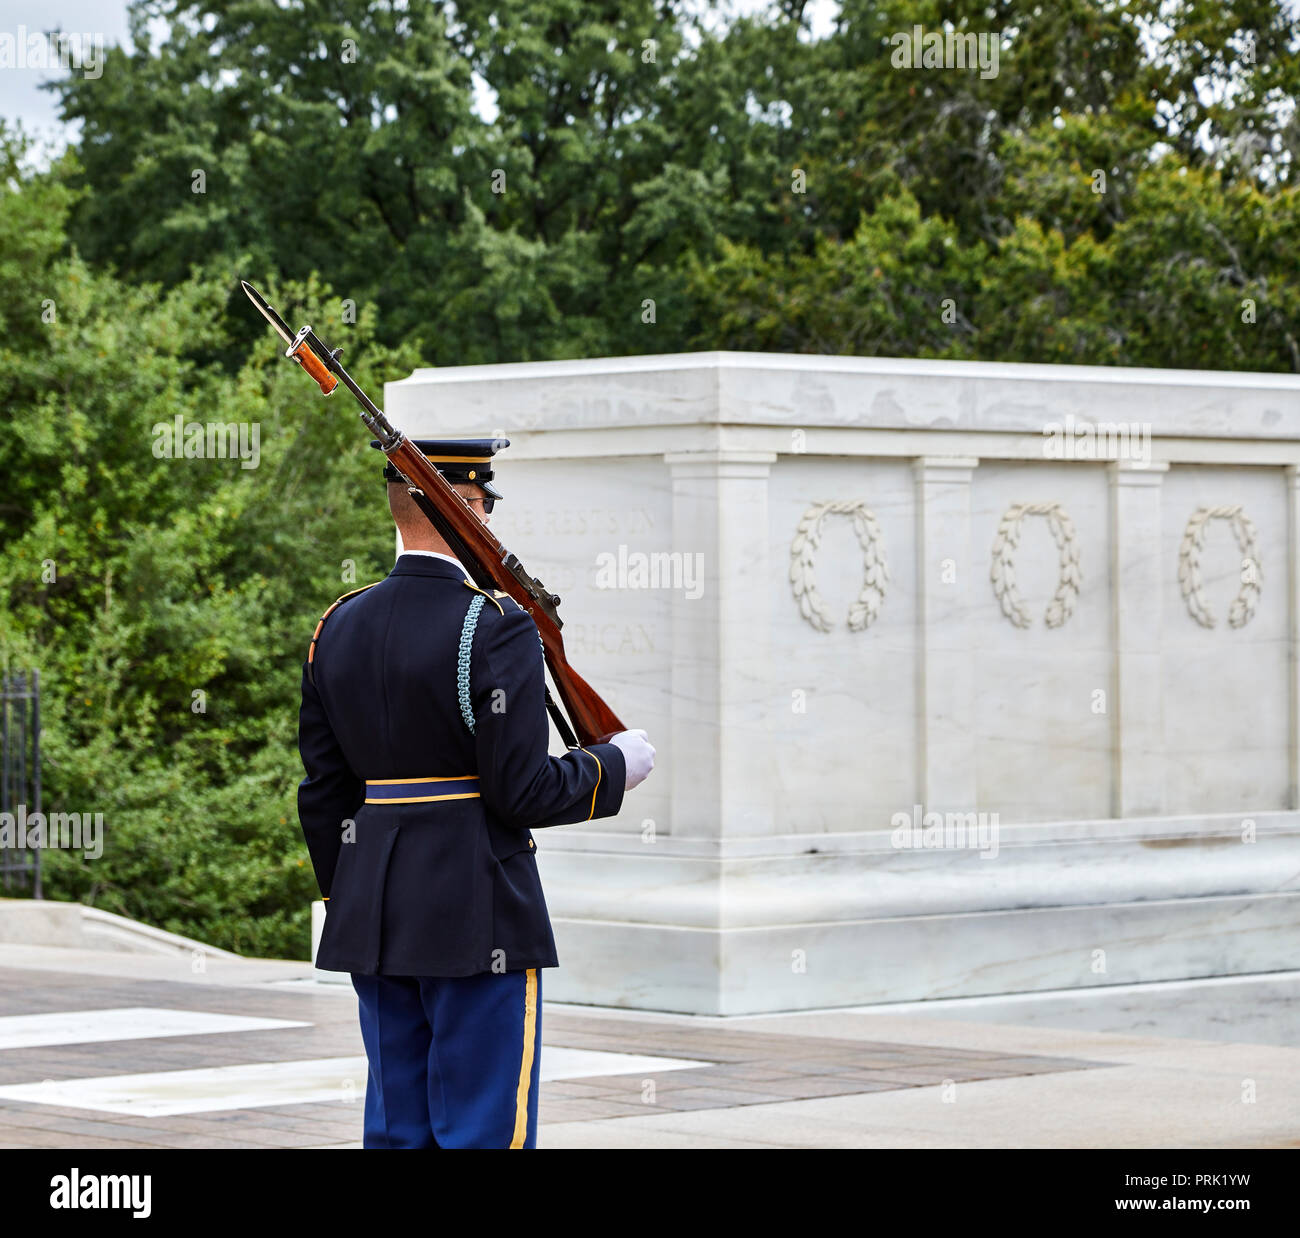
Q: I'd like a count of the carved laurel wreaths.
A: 3